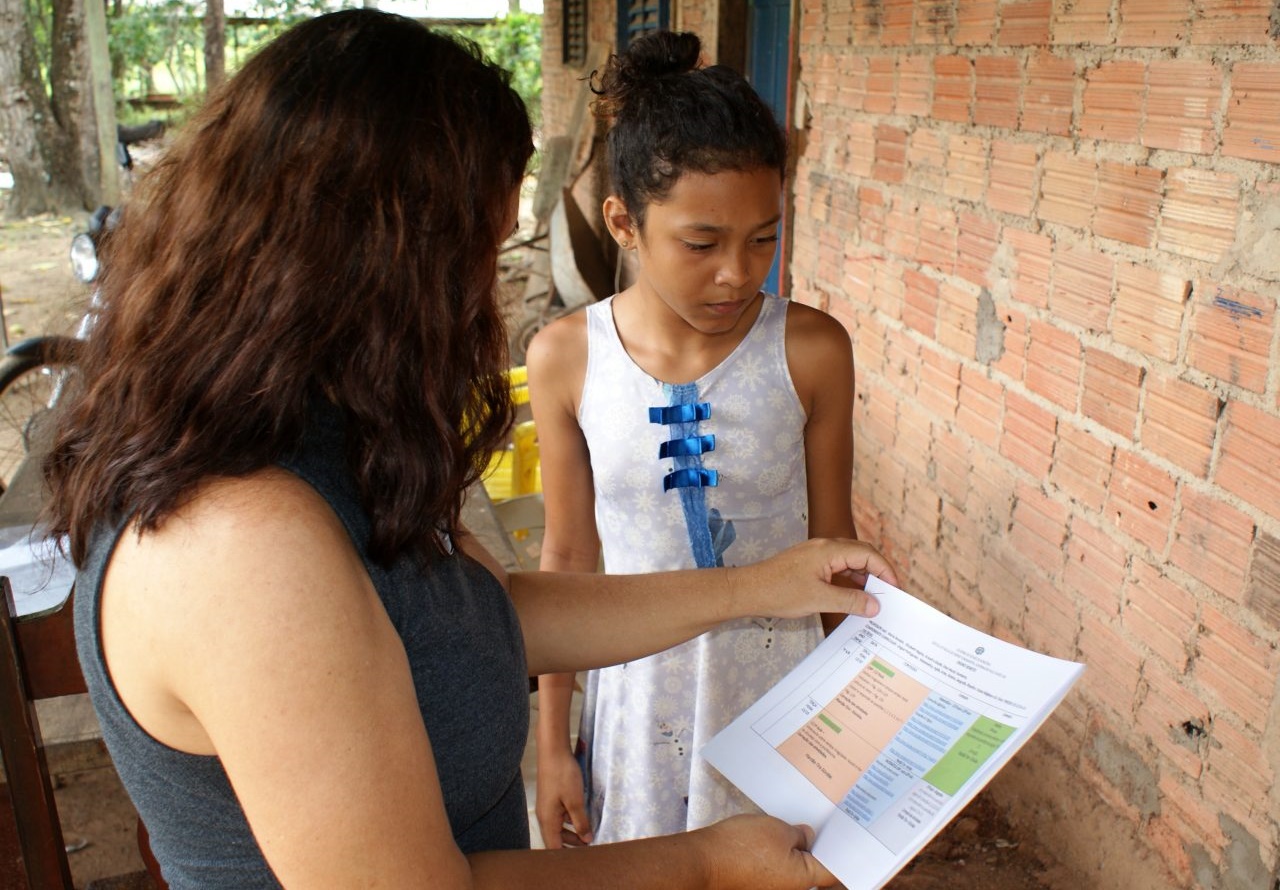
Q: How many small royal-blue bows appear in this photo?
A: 3